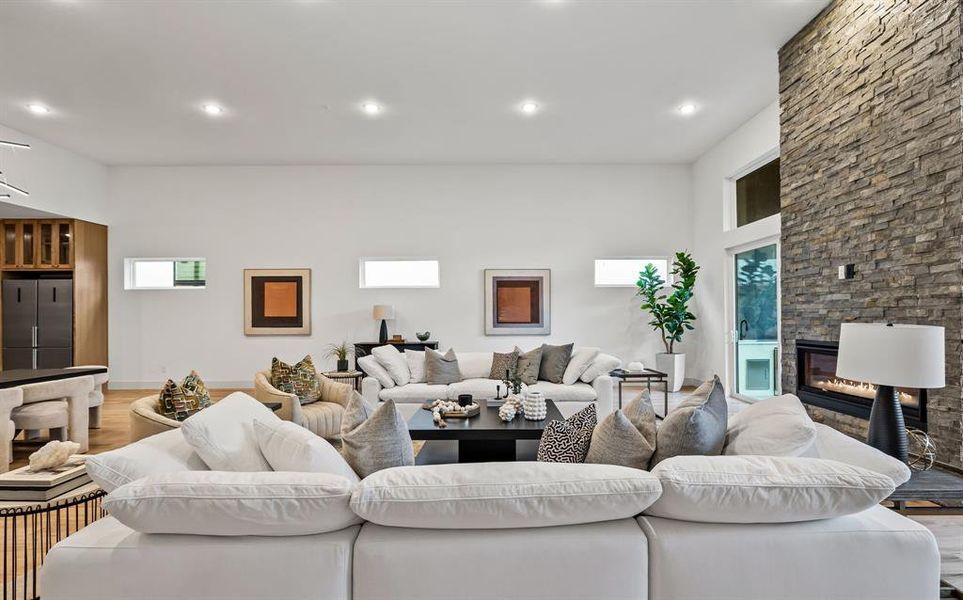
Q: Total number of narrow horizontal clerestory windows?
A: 3